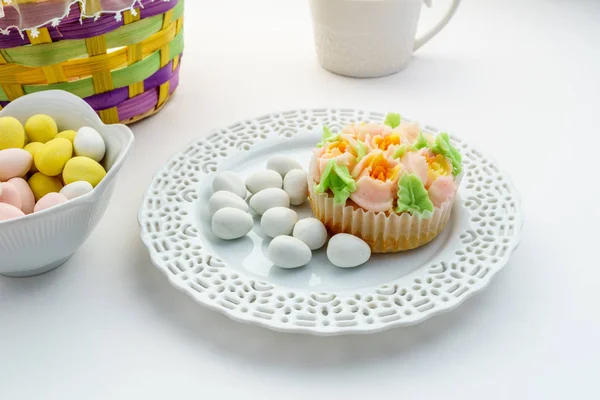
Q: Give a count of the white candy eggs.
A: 13